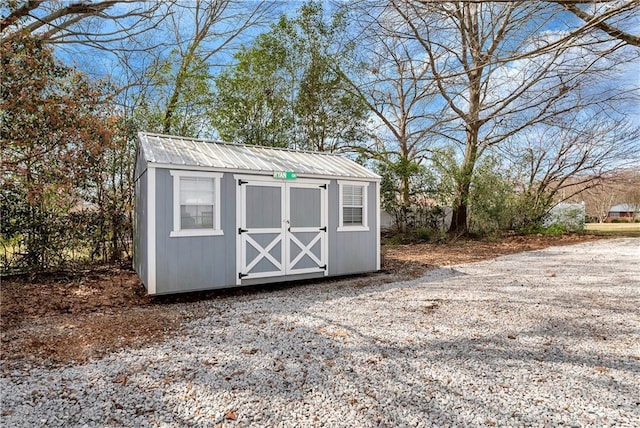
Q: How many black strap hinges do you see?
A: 6